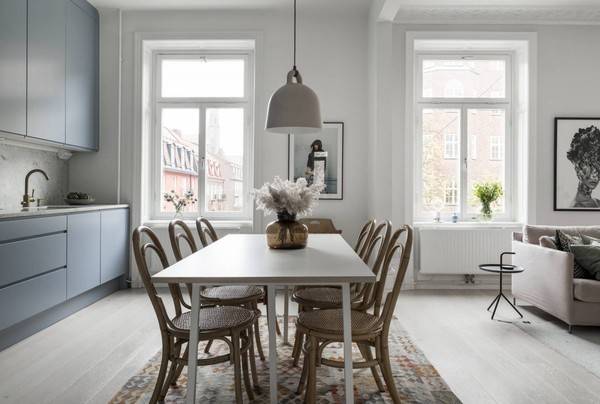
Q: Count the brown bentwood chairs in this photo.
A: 6